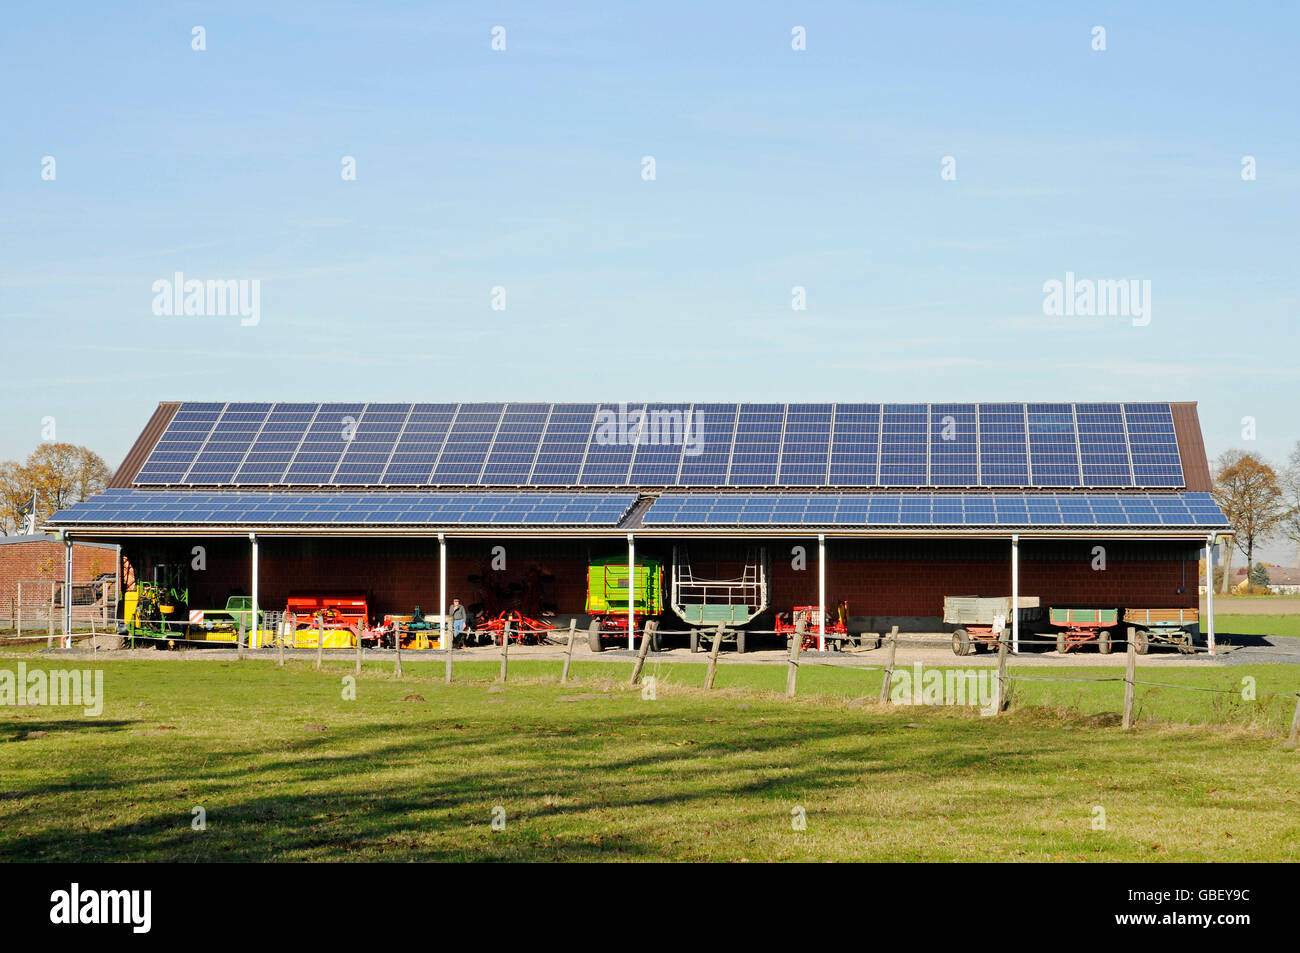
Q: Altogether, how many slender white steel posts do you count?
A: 7